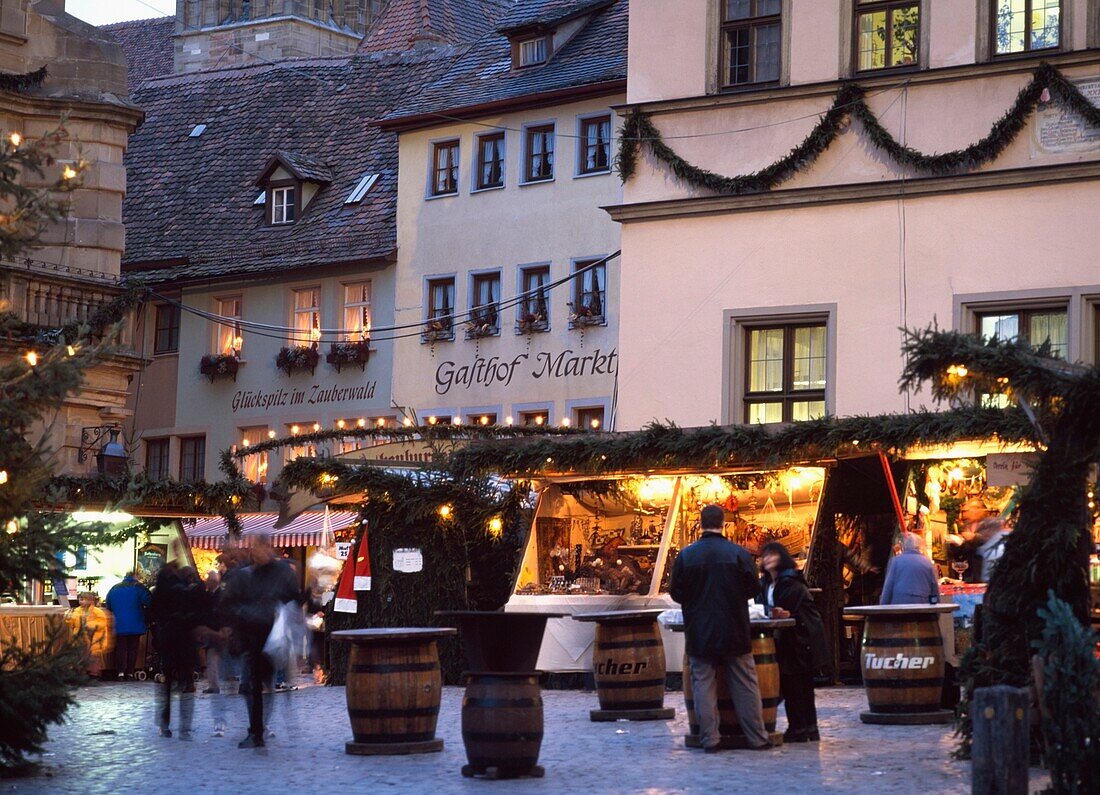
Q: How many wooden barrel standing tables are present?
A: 5